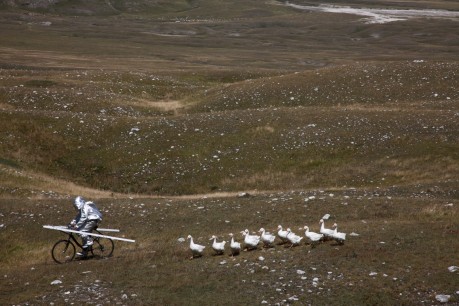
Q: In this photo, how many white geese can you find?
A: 11